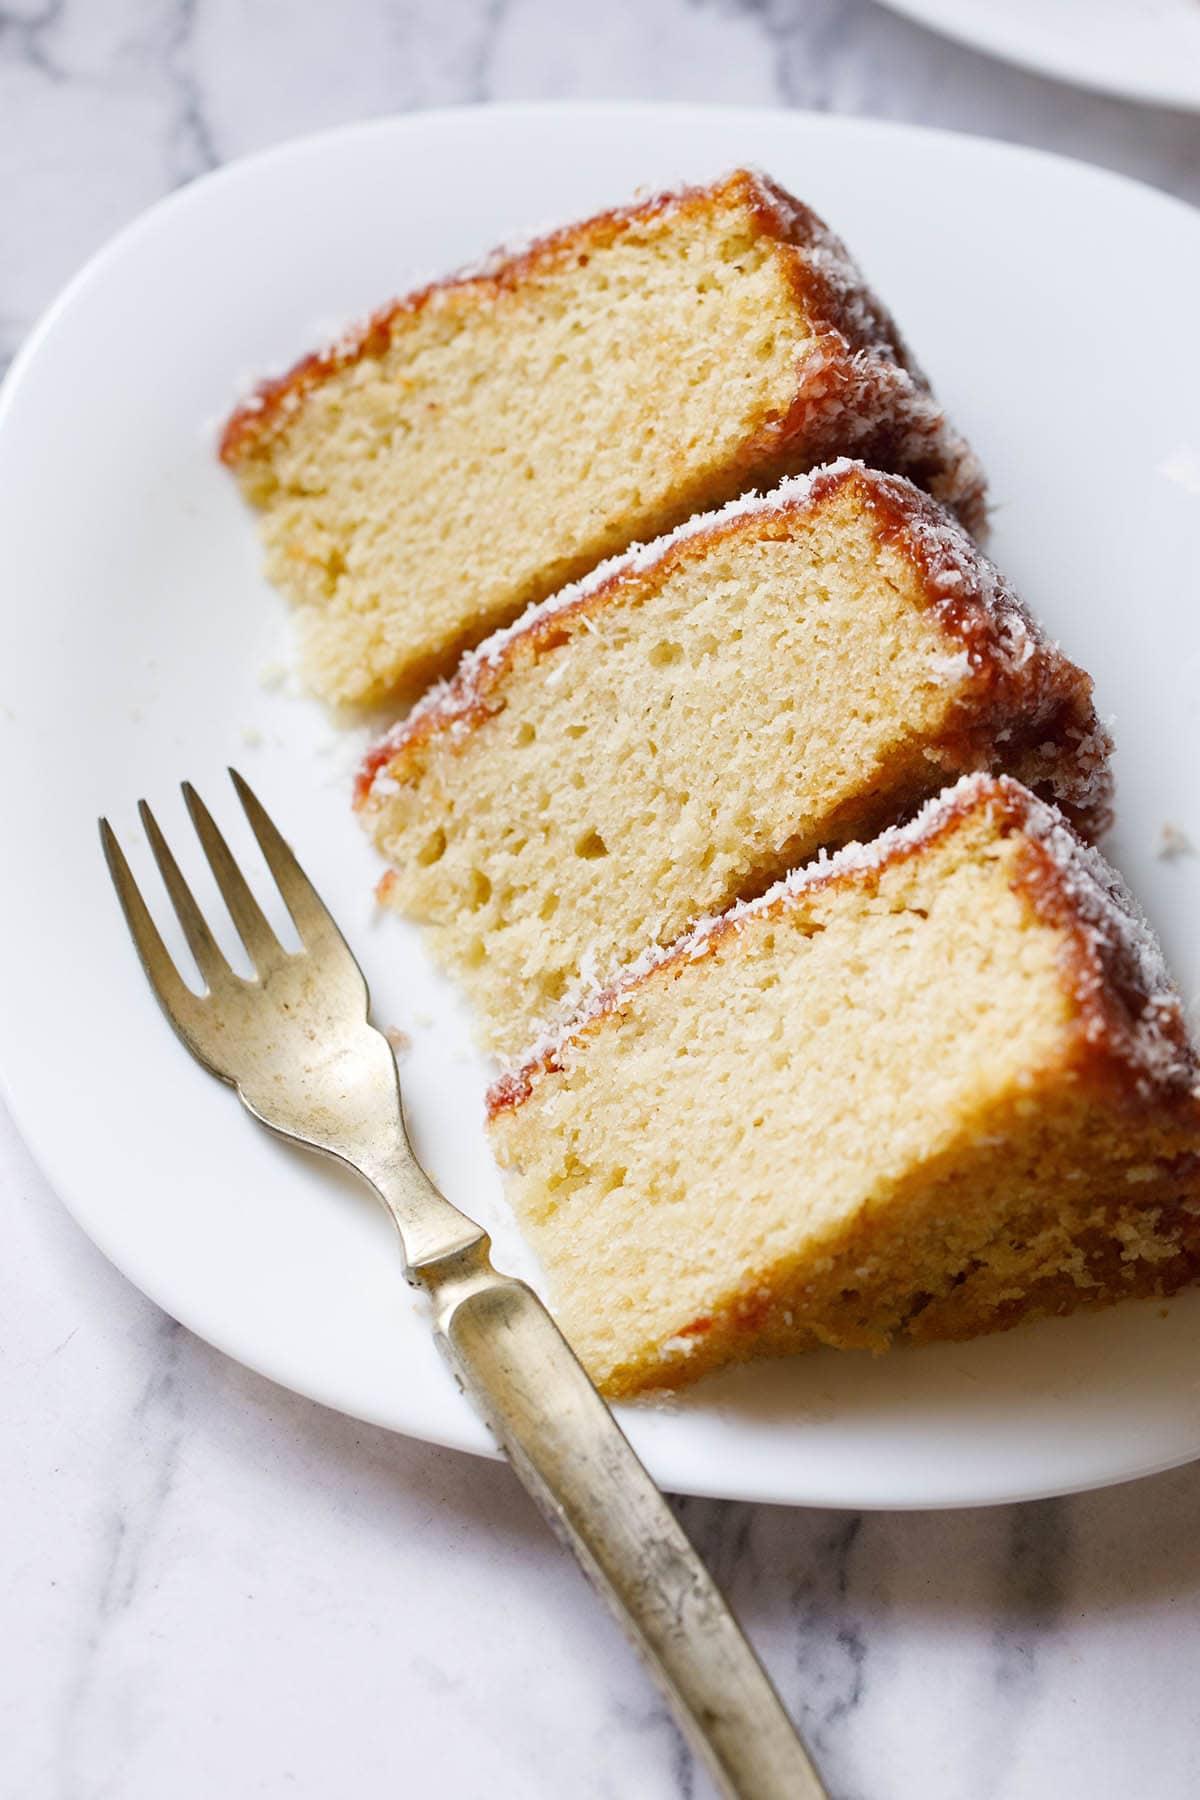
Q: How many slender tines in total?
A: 4